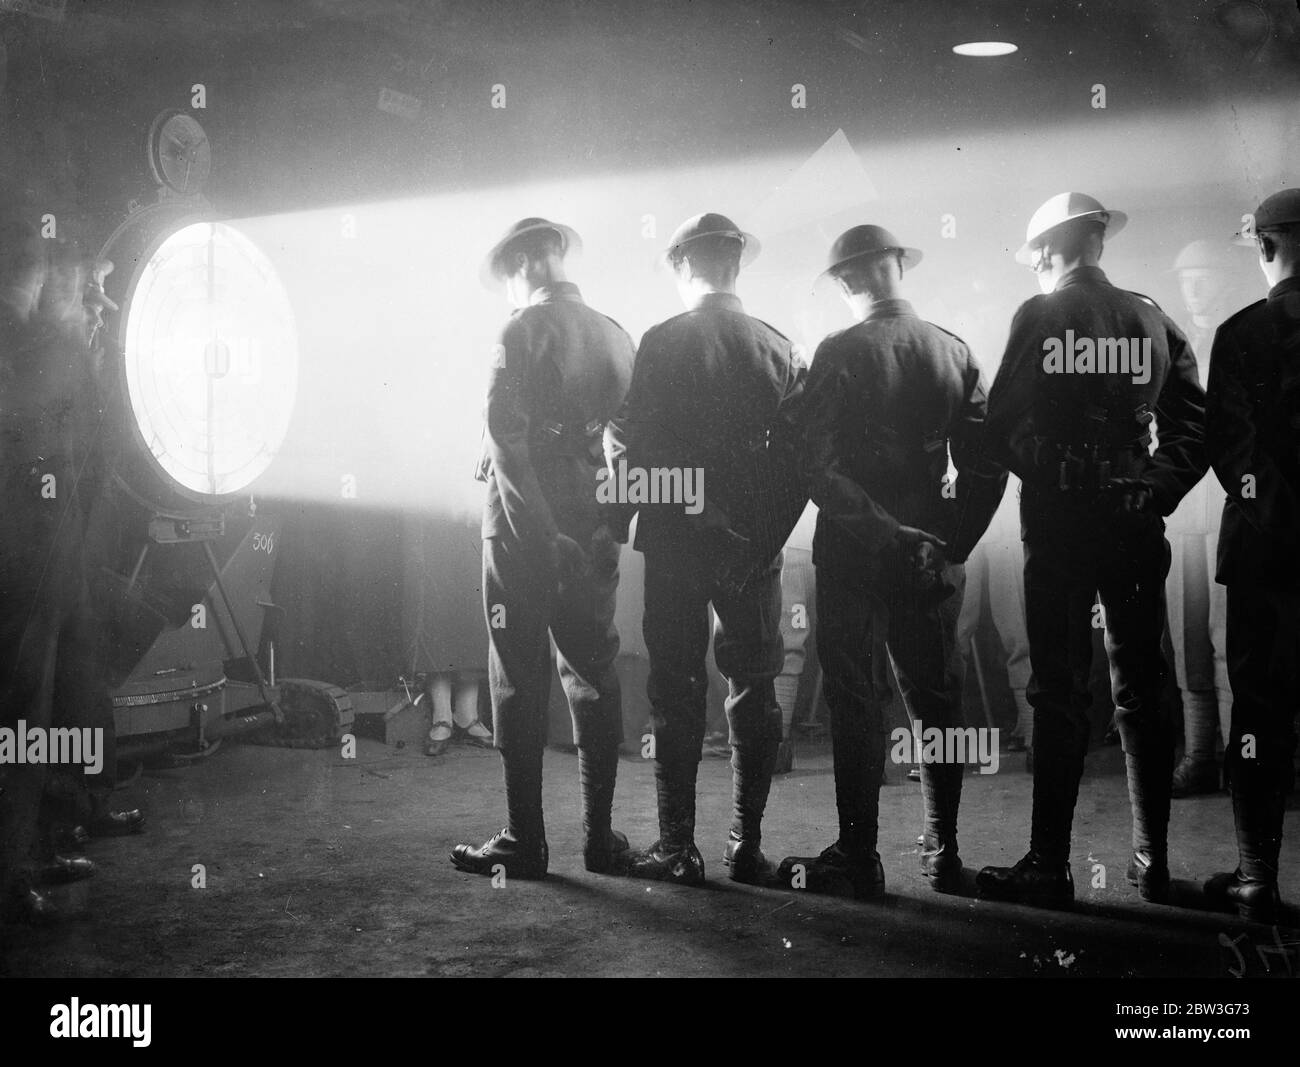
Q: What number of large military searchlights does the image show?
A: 1